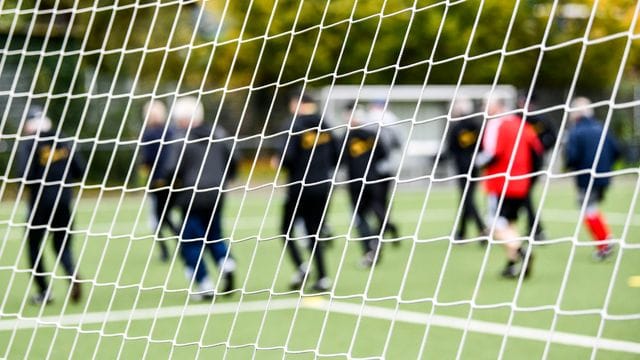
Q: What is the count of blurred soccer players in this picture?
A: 10